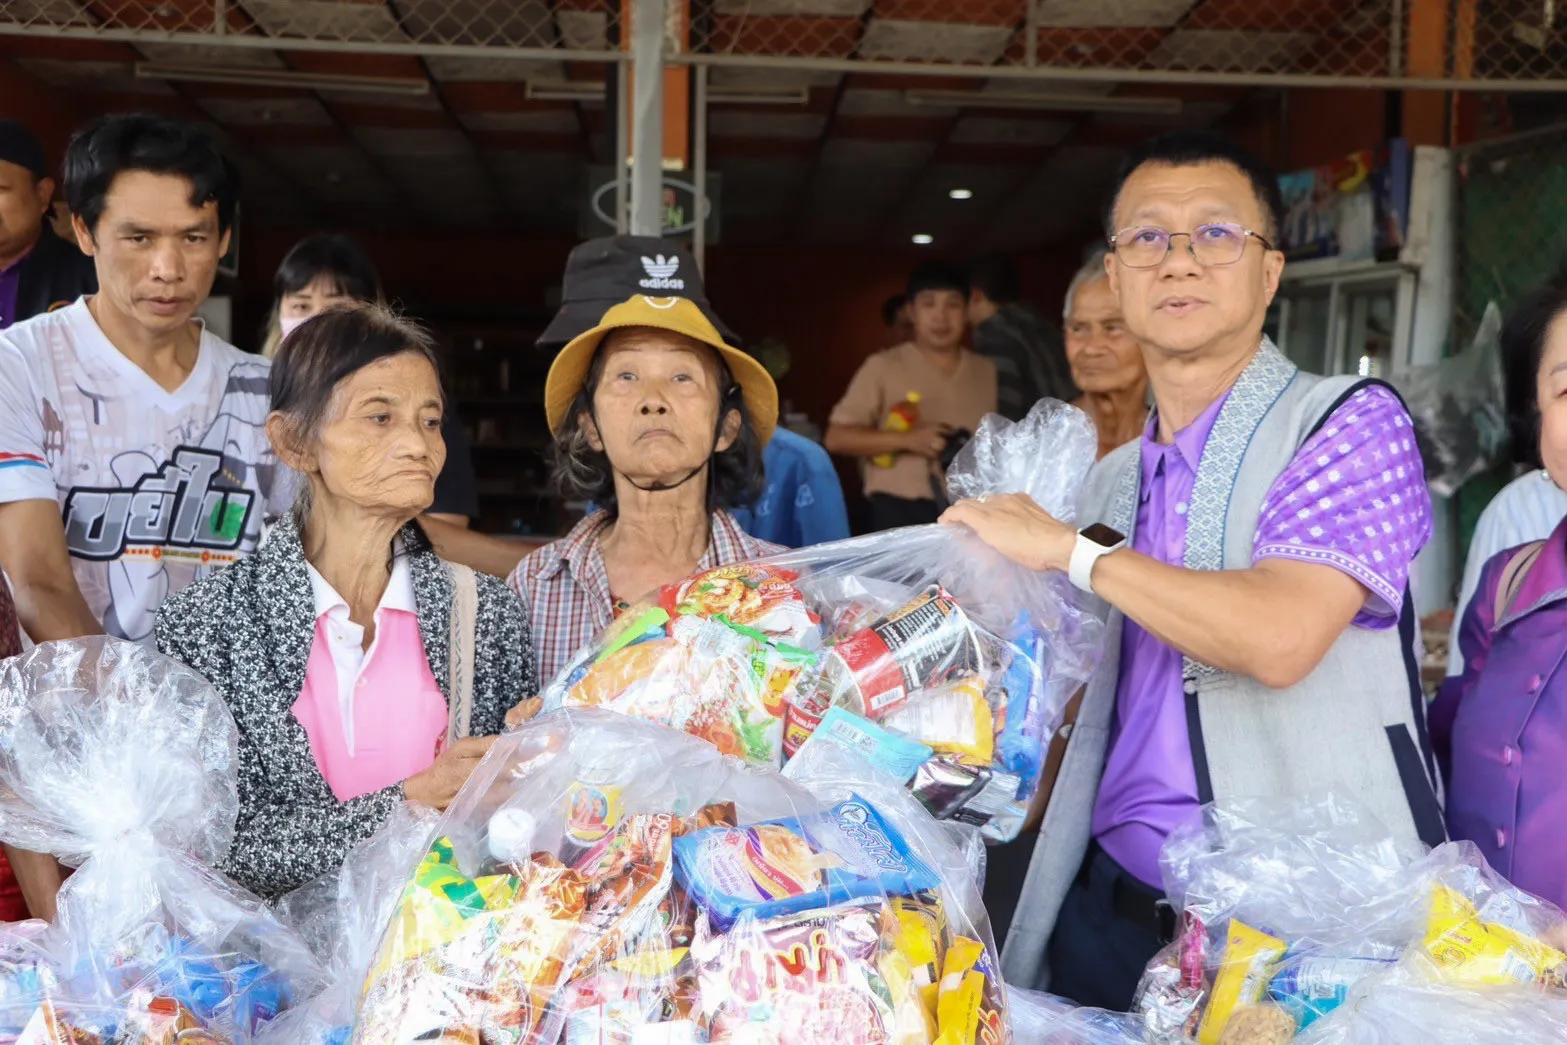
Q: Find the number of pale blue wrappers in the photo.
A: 1